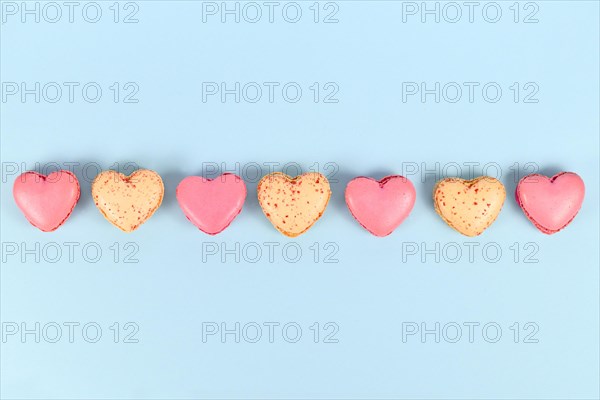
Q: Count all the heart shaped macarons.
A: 7